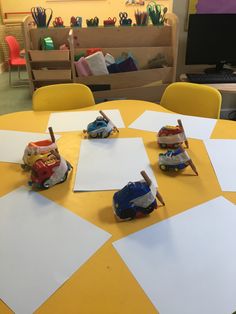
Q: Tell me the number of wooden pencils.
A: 5